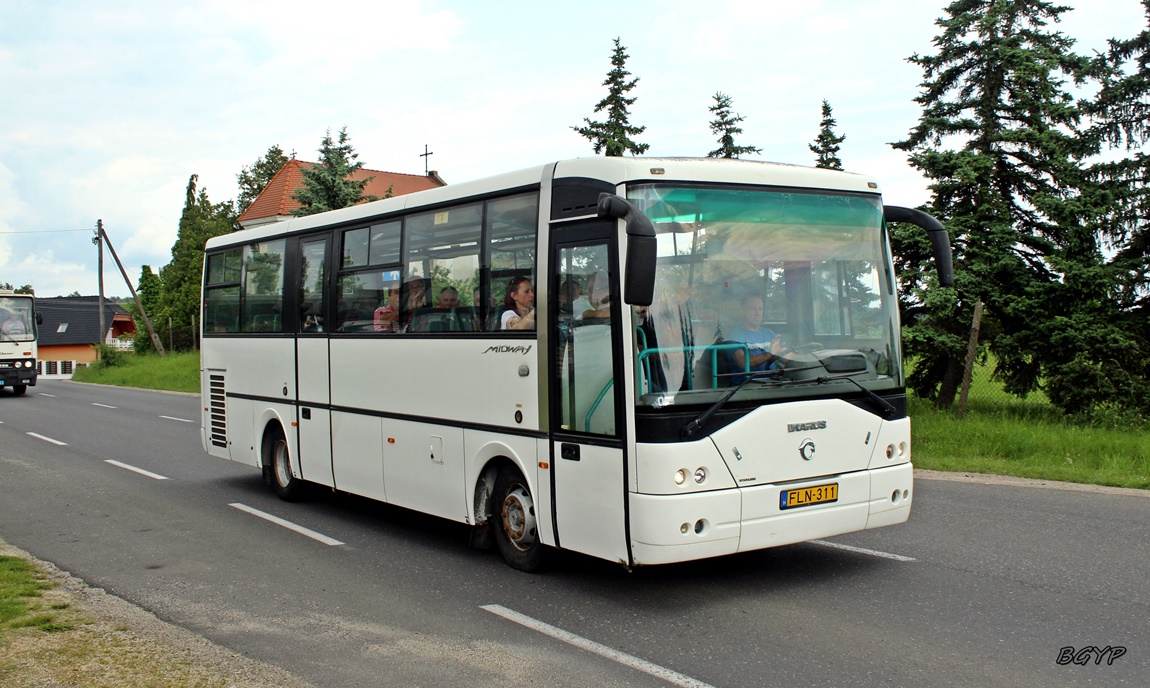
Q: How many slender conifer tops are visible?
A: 3